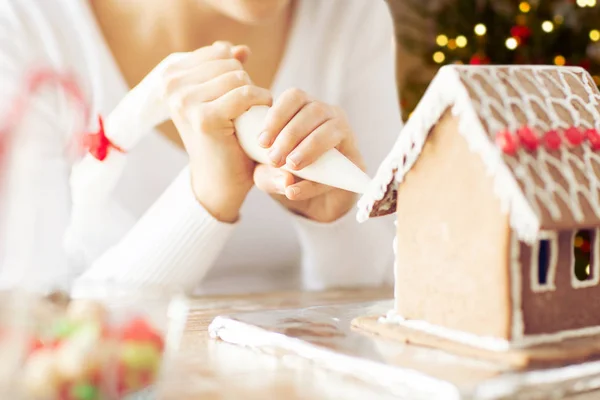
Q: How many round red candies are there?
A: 5